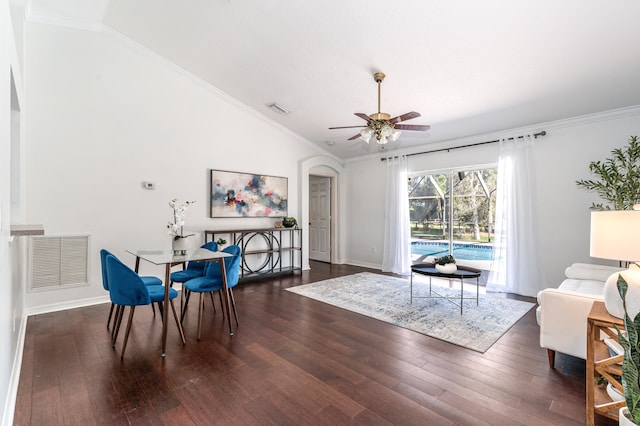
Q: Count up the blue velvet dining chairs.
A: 4